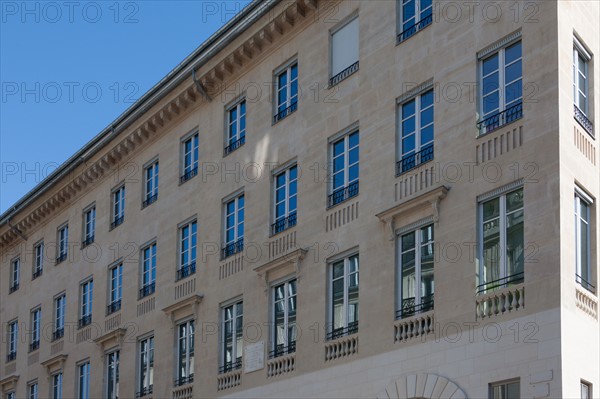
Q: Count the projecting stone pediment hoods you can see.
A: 6